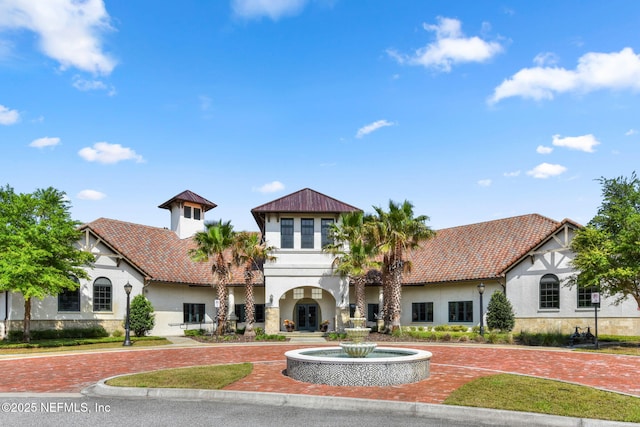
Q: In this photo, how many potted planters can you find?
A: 2